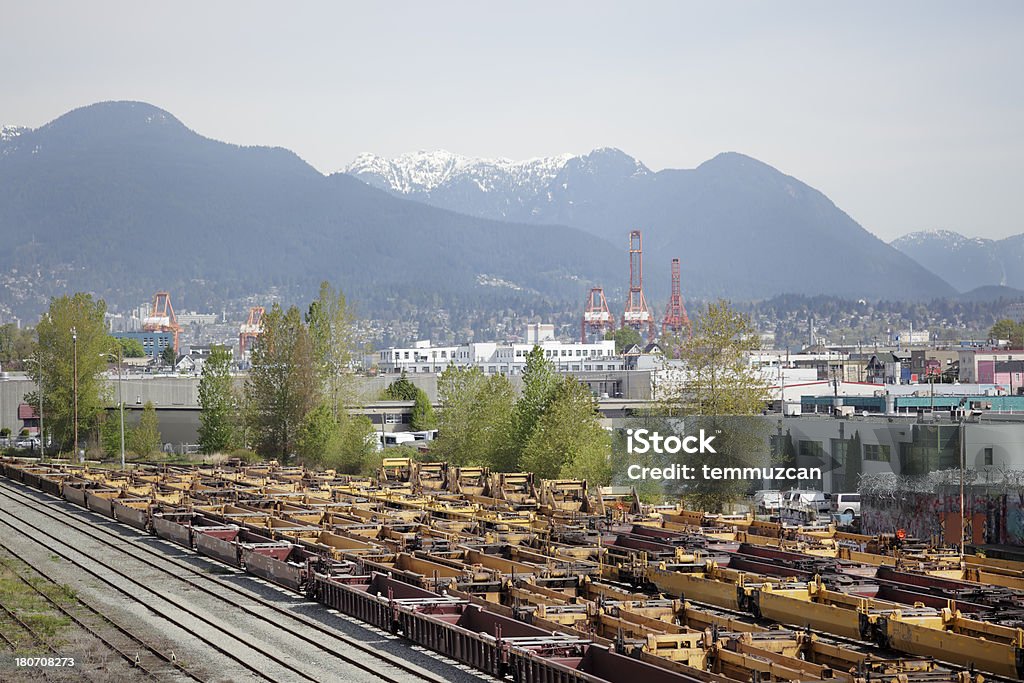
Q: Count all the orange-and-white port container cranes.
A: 5